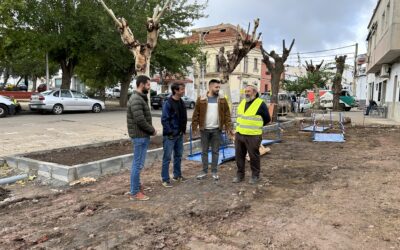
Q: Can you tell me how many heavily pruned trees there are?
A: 5